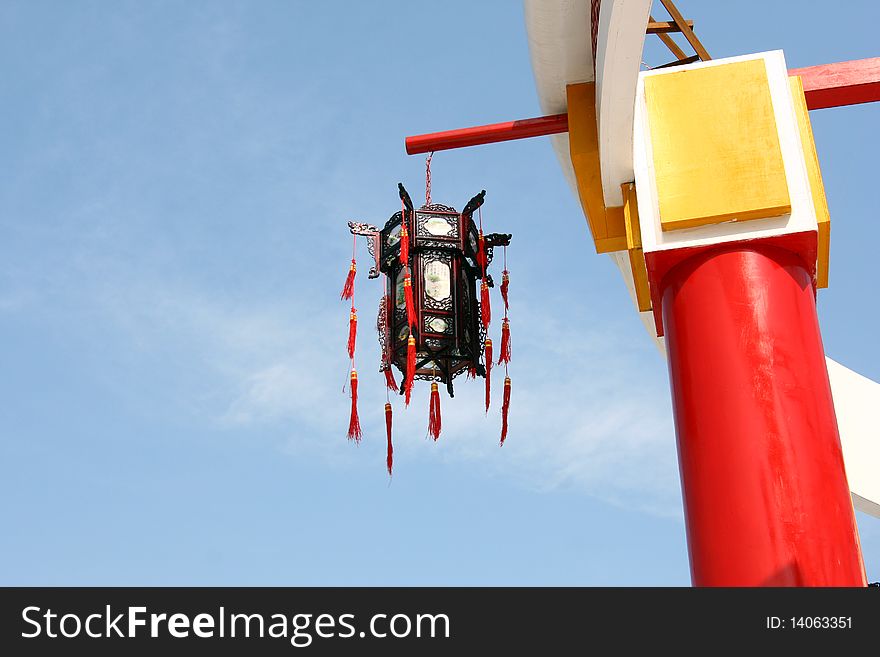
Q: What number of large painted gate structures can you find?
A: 1